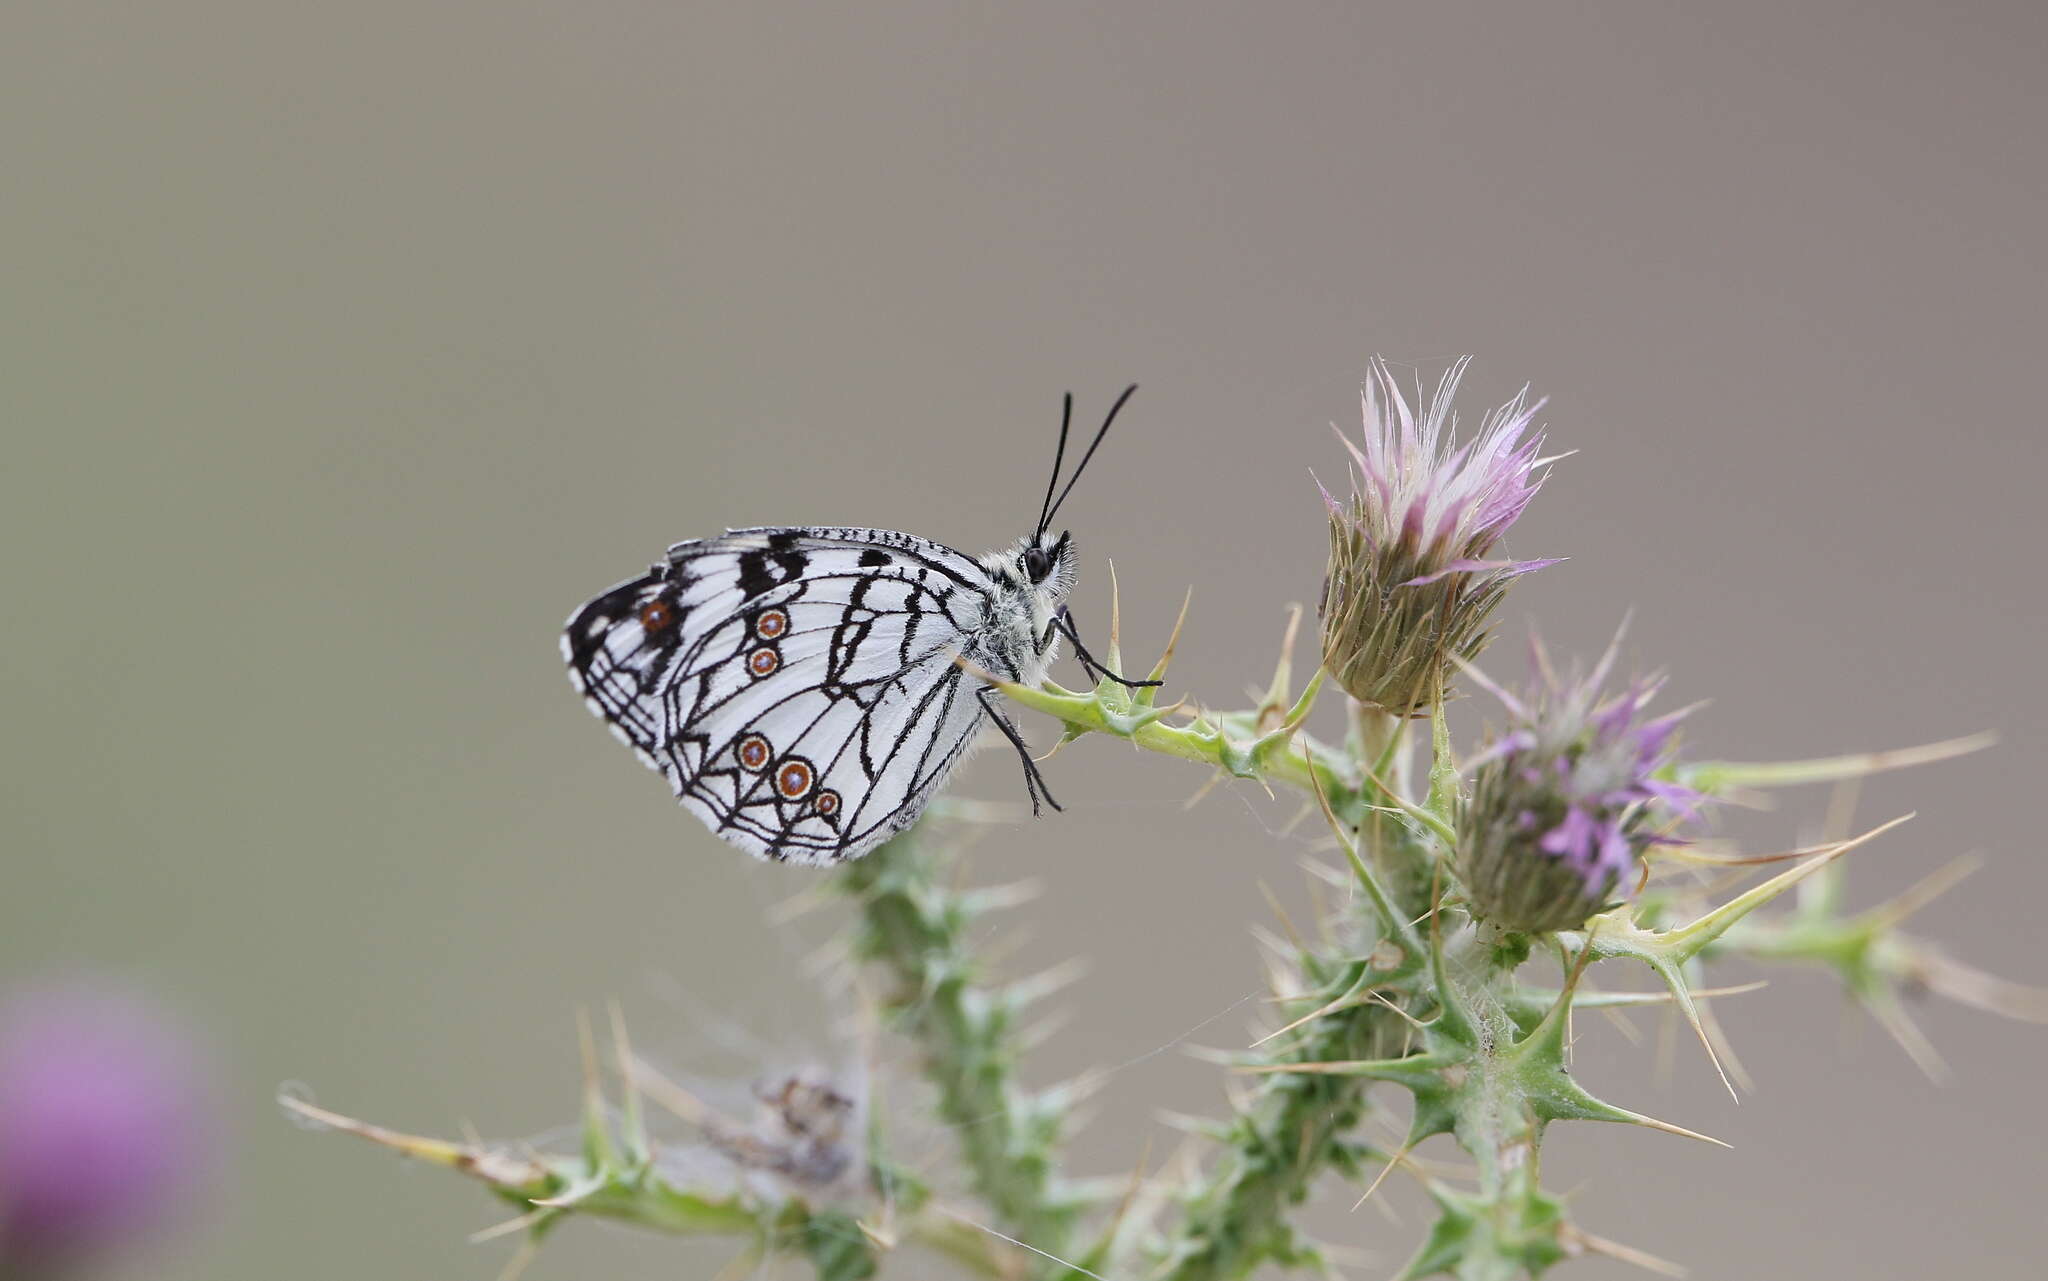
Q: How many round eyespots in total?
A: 6